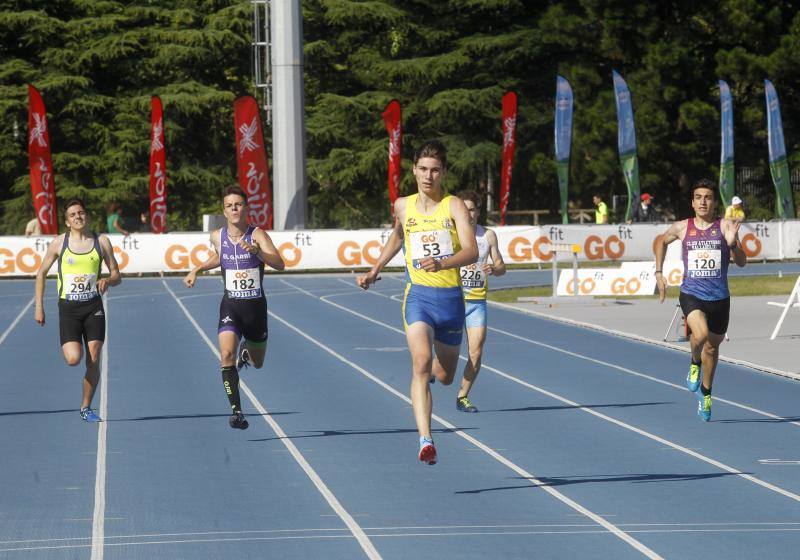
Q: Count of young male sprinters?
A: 5